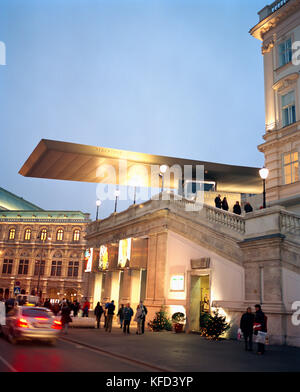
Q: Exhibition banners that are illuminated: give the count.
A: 3